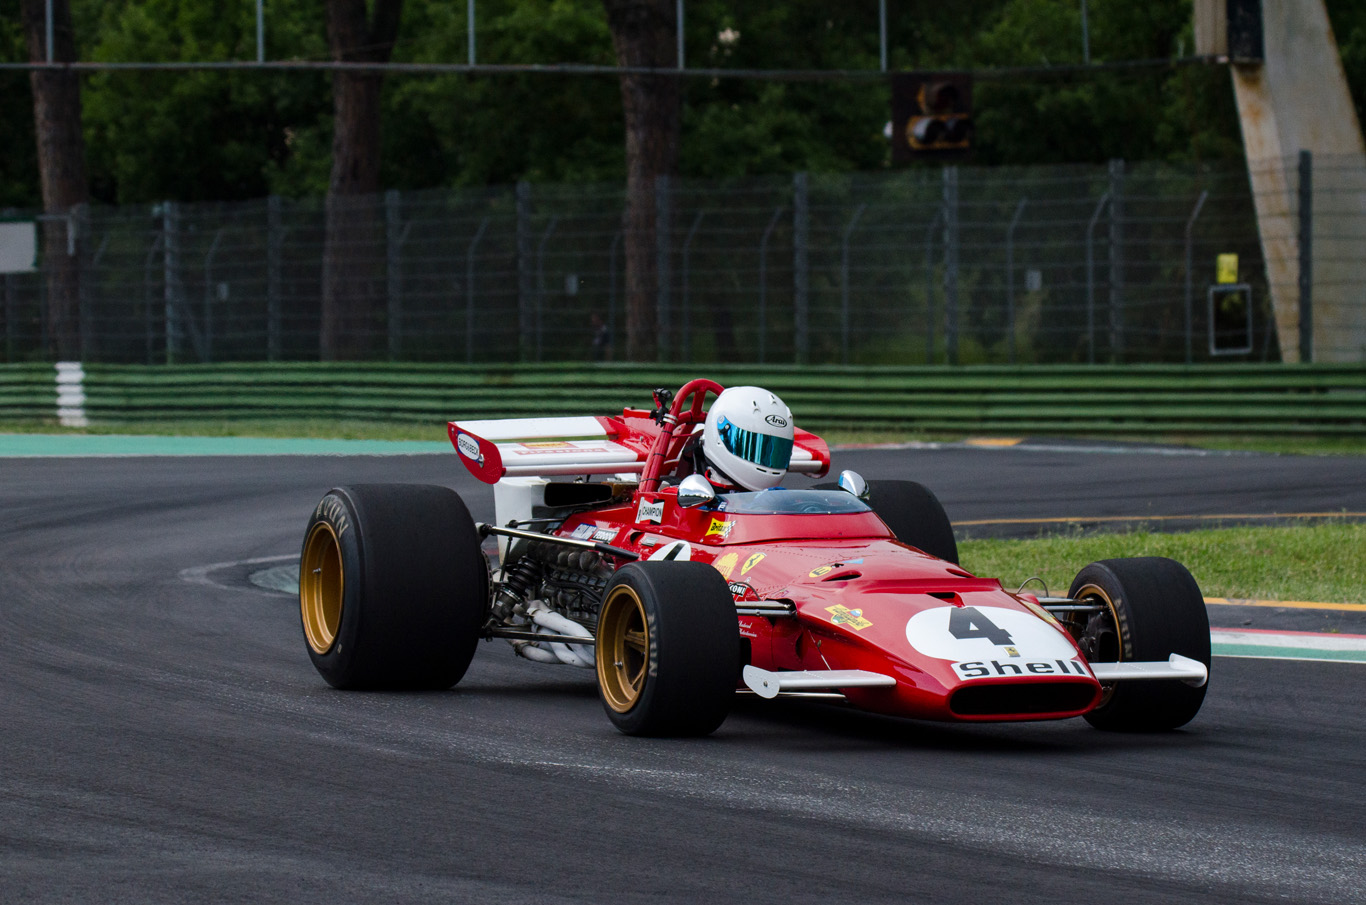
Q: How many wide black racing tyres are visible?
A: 4